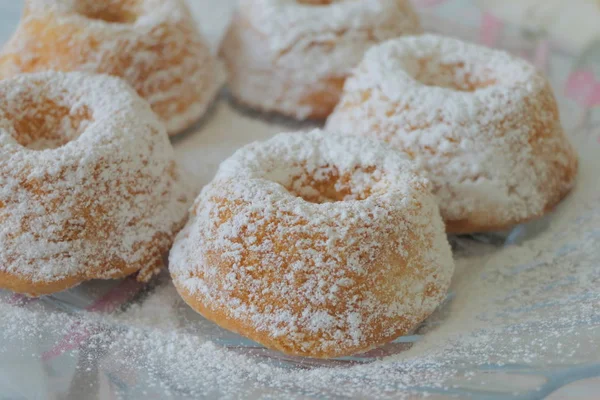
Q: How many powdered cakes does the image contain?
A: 5